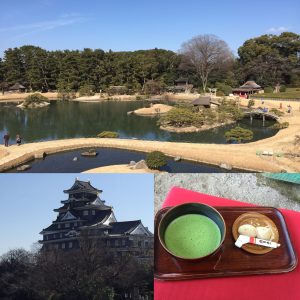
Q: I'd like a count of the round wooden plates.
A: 1